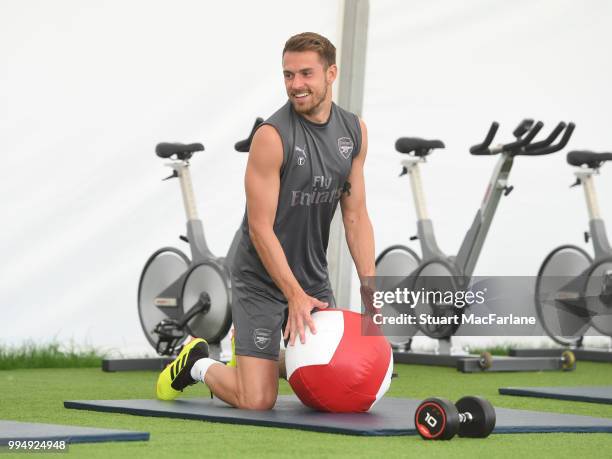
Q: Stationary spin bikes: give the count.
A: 3